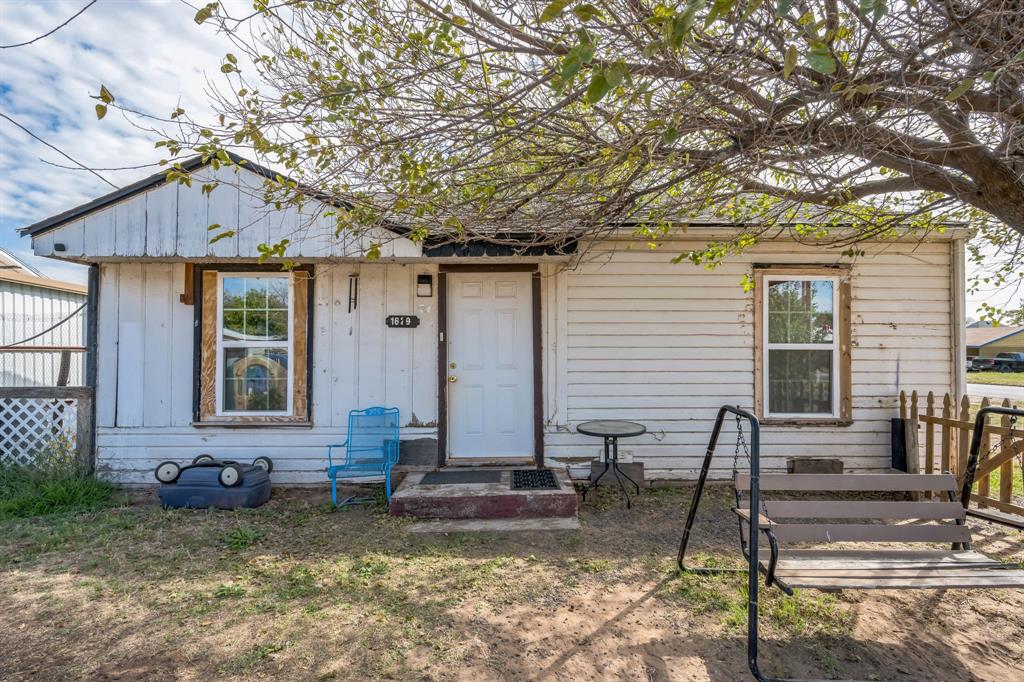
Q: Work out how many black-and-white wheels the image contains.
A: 4